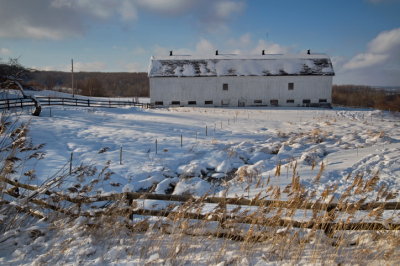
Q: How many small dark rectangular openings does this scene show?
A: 11